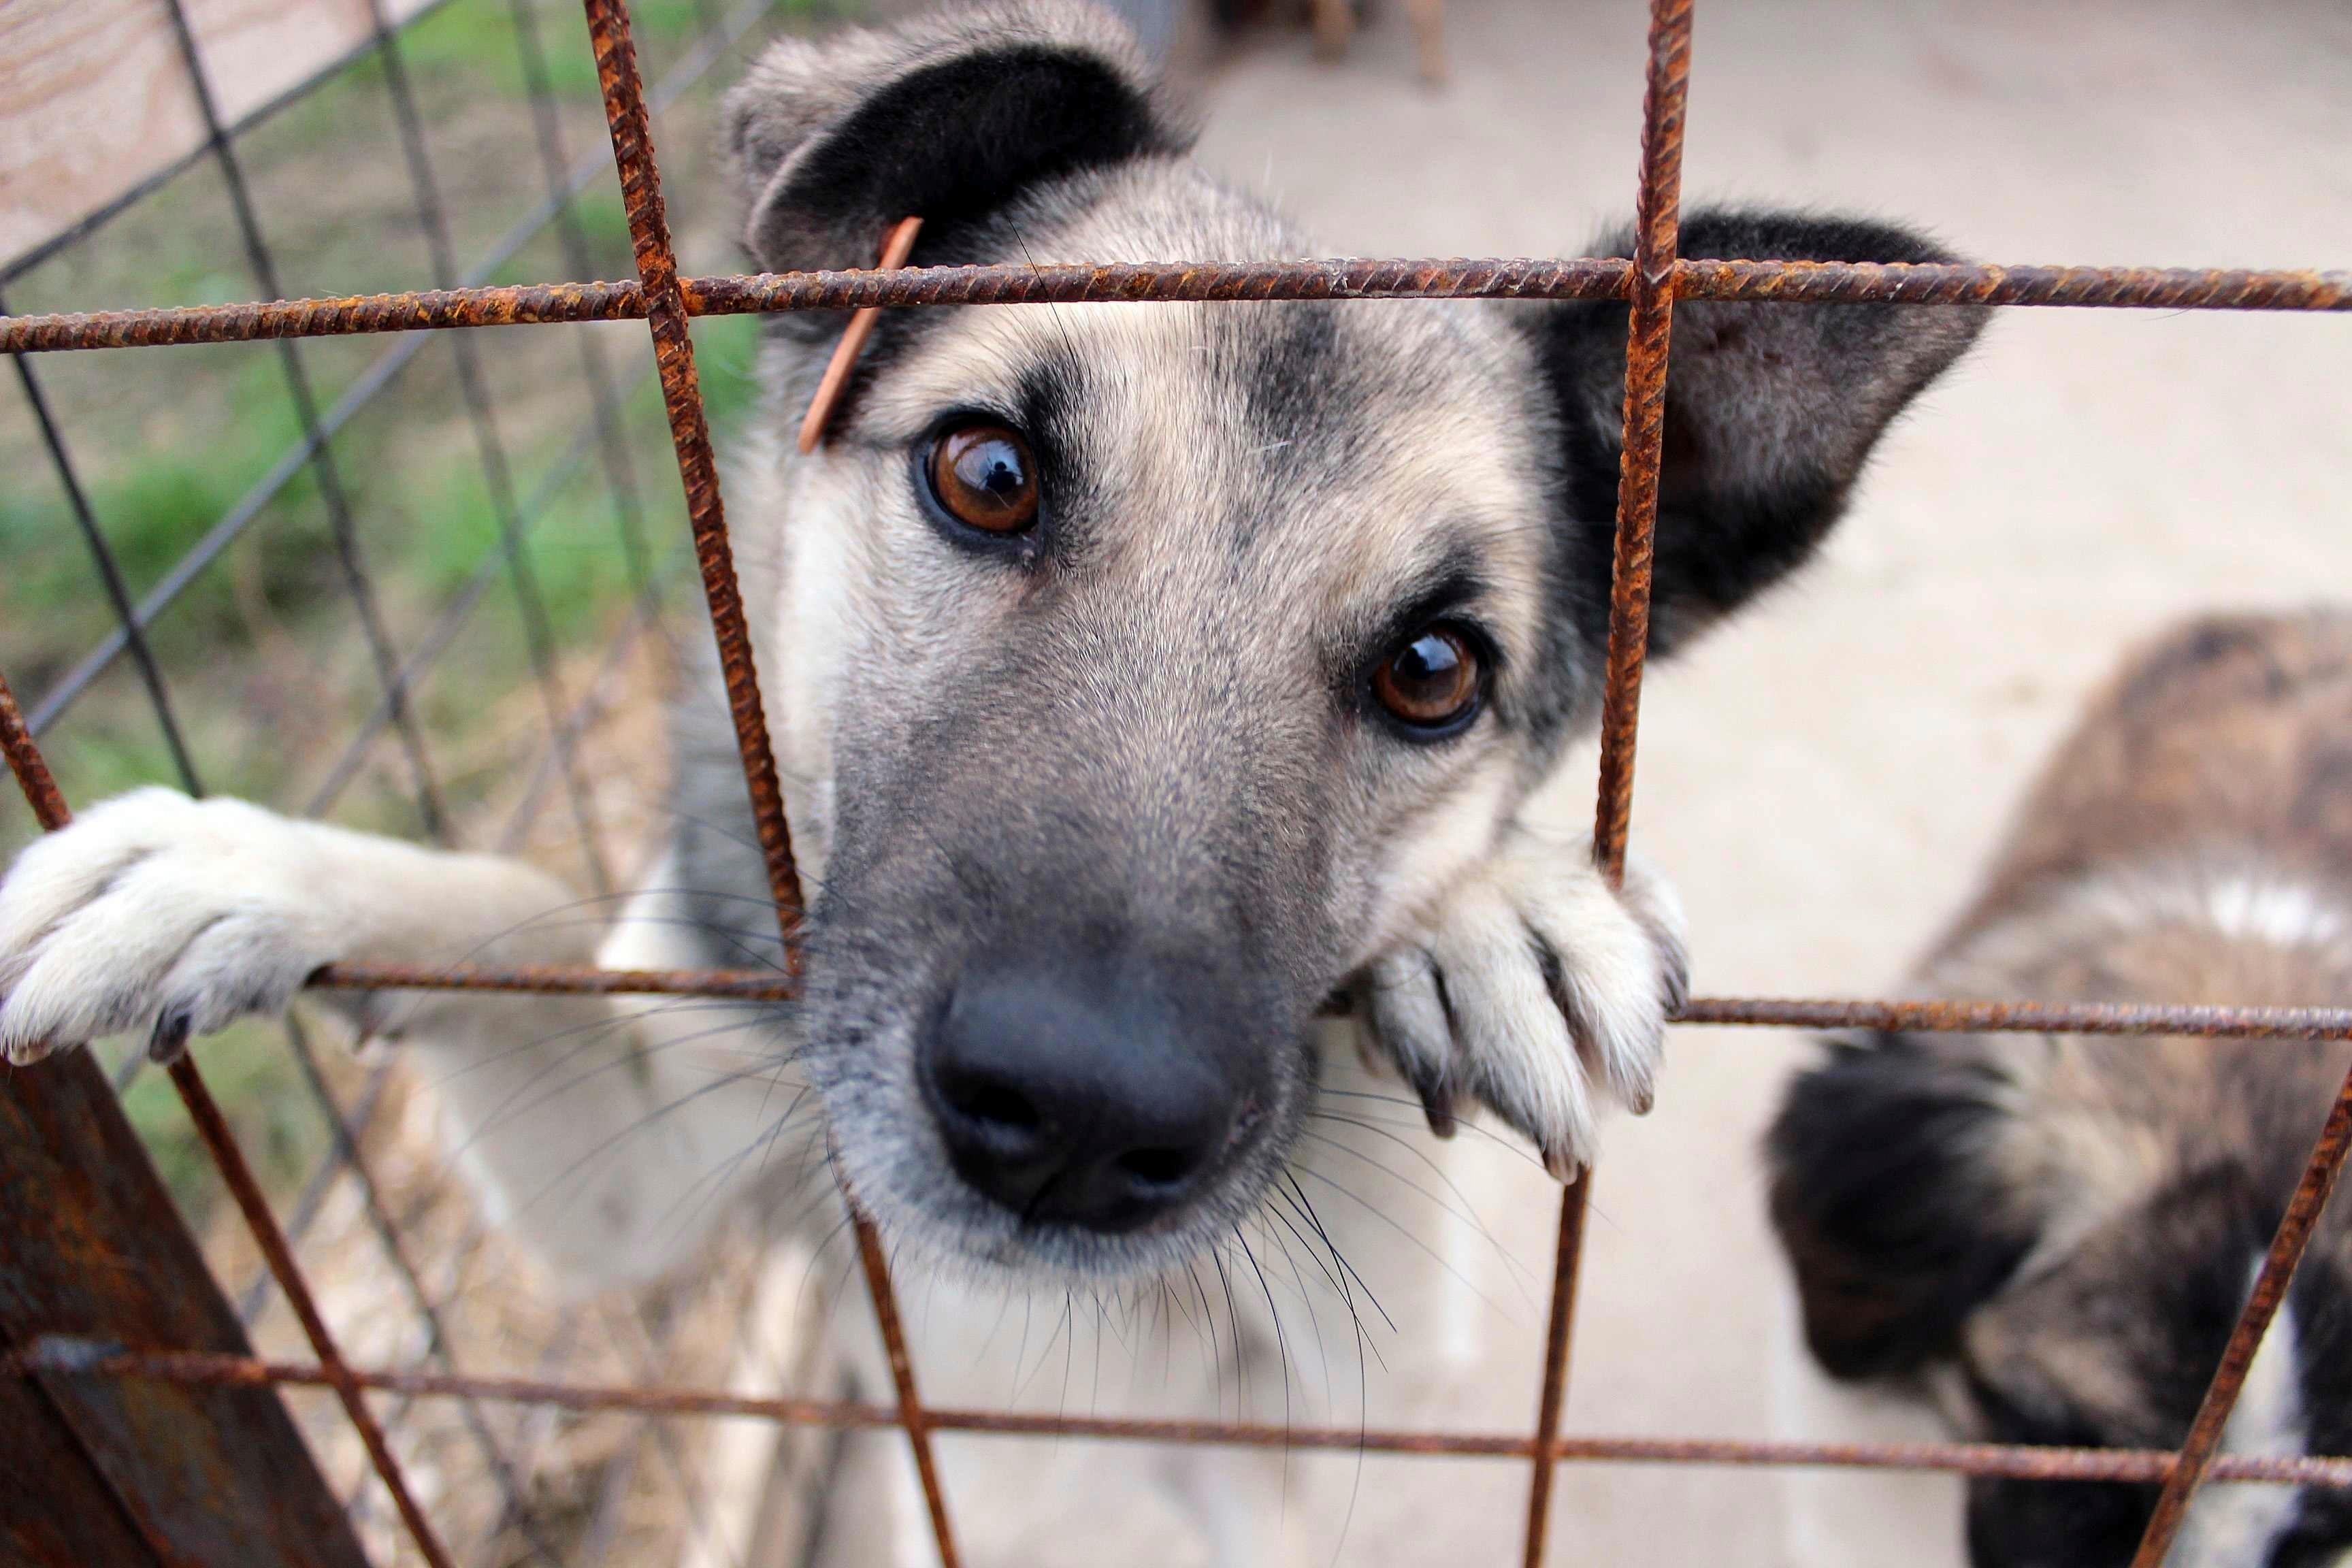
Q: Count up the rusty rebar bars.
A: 7